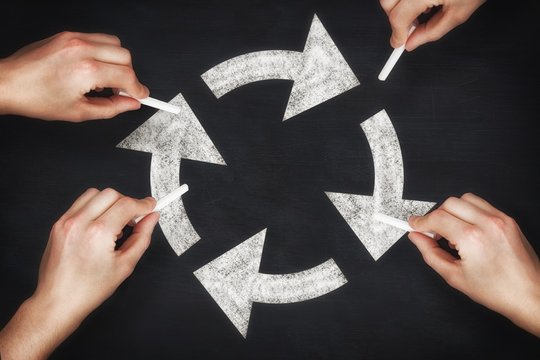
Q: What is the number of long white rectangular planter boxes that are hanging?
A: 0